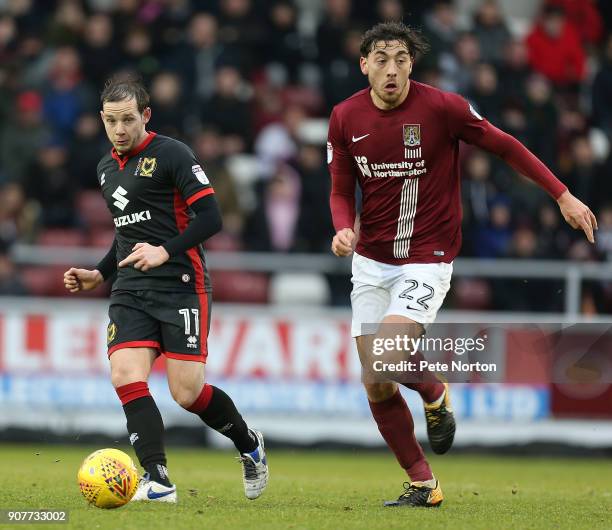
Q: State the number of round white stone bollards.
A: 0